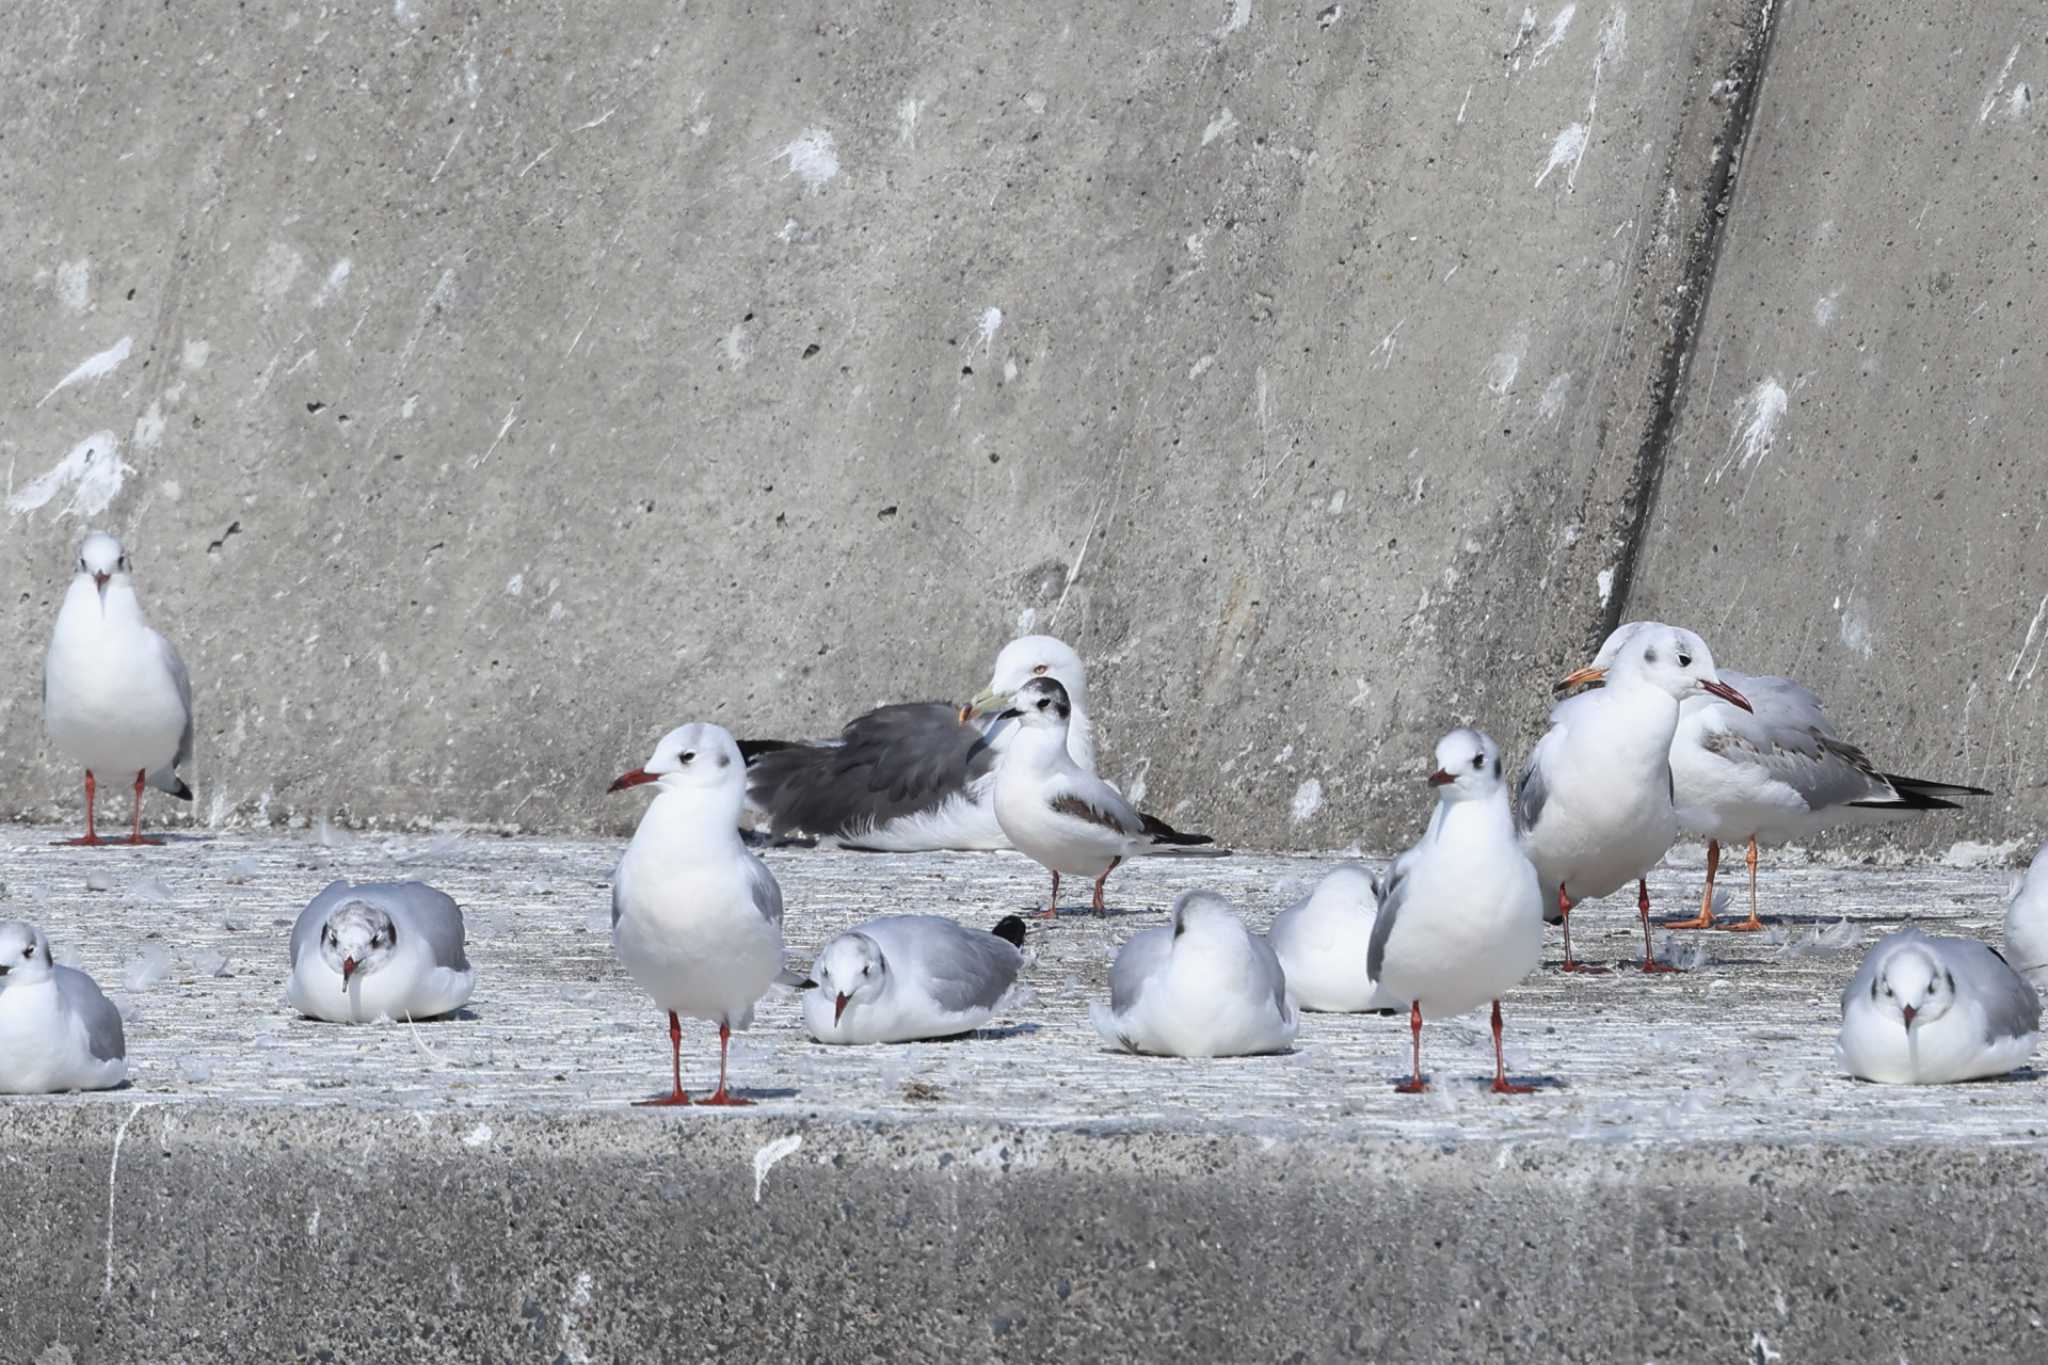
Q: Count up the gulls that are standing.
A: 6